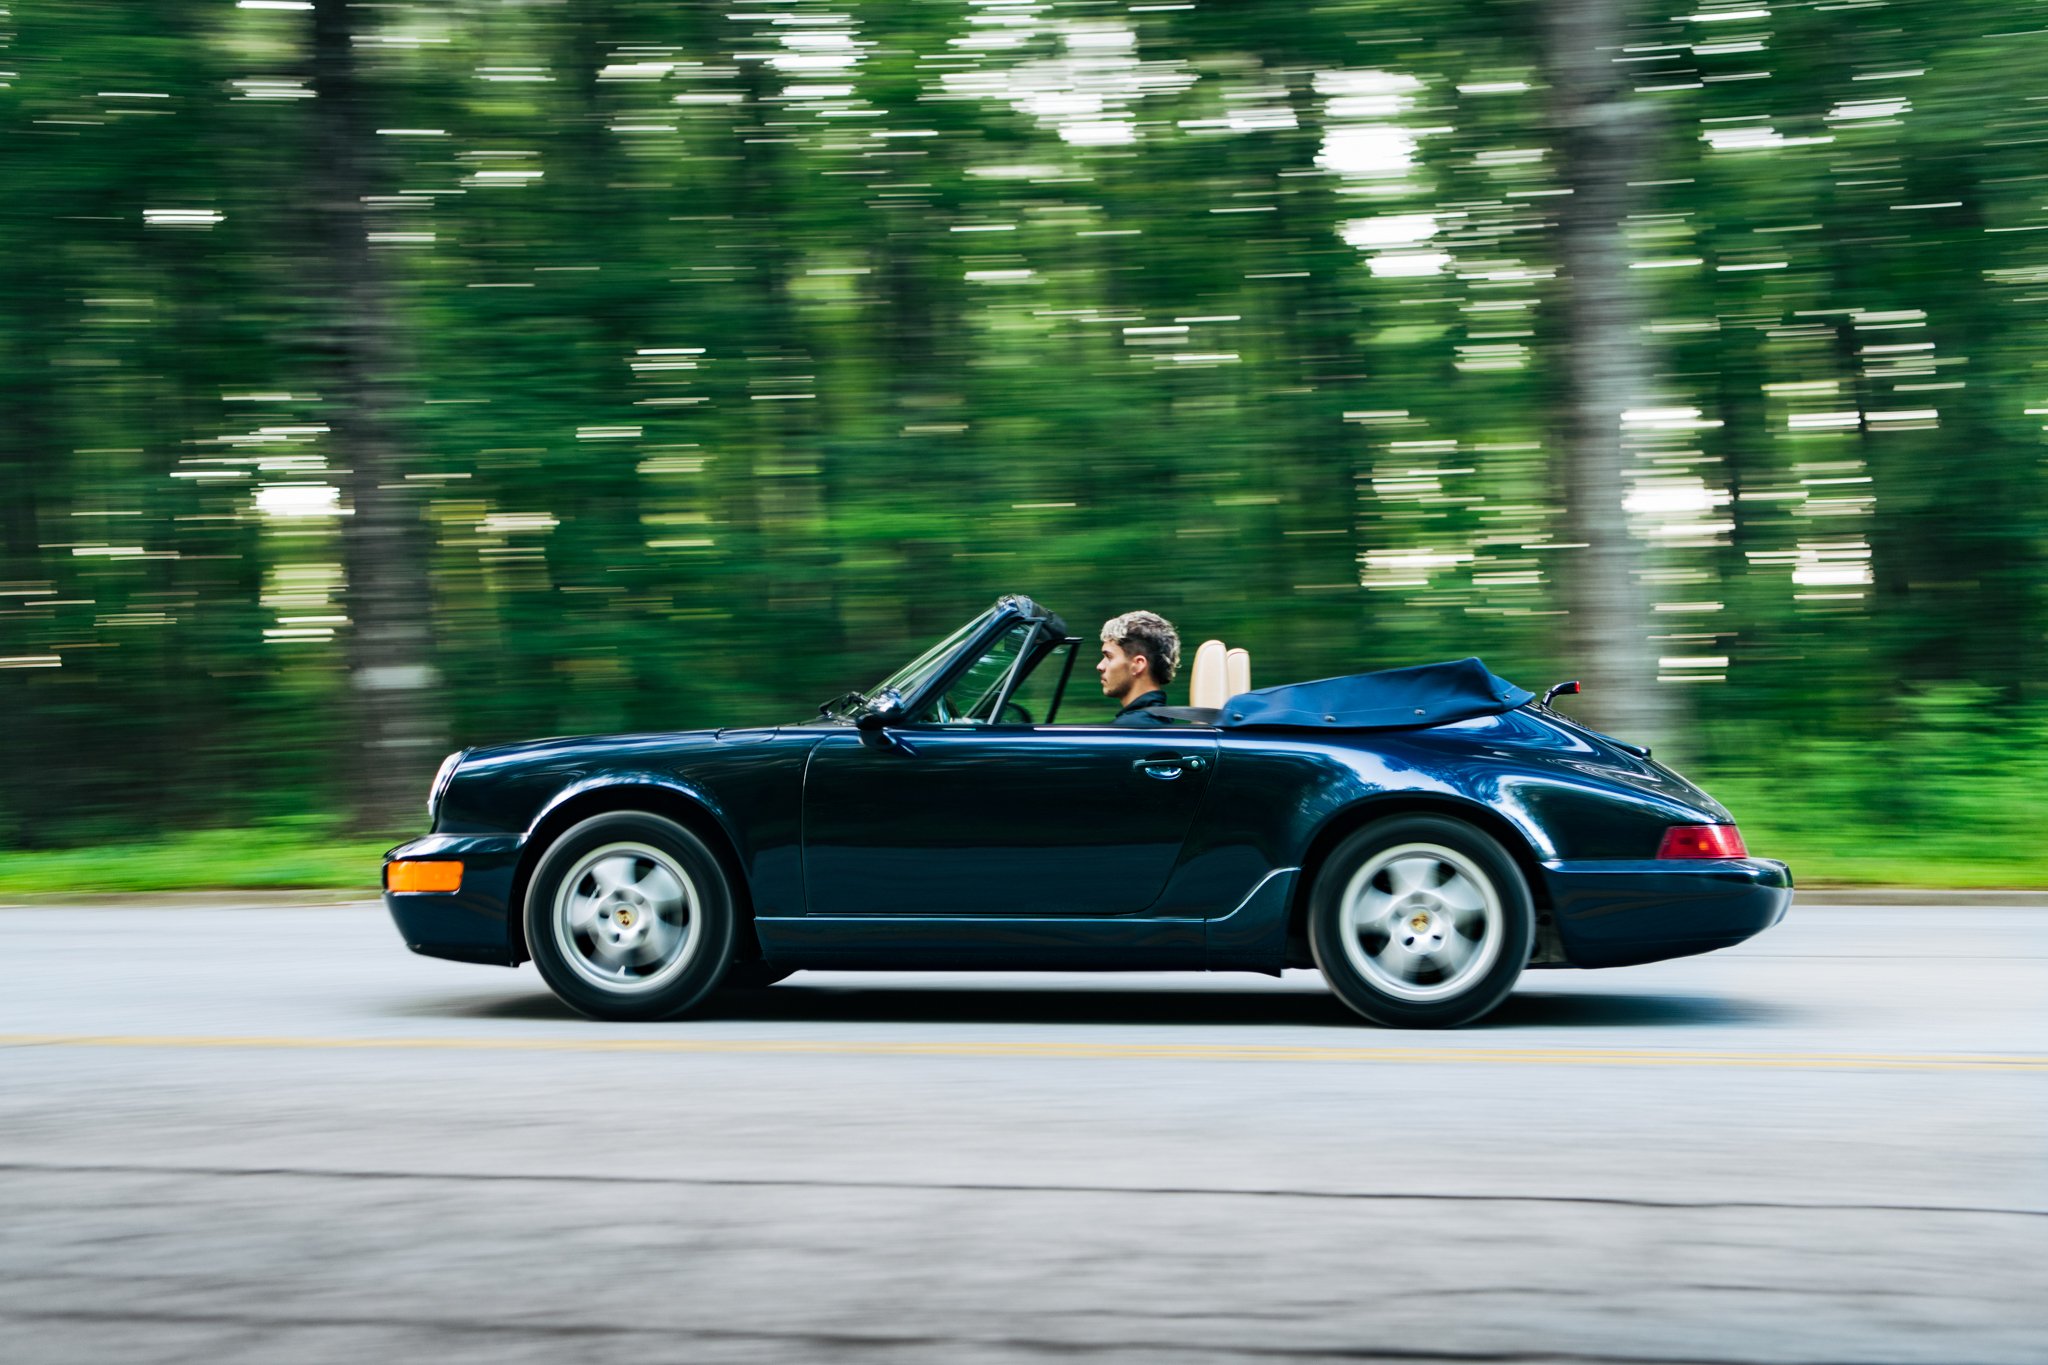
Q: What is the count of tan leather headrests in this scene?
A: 2